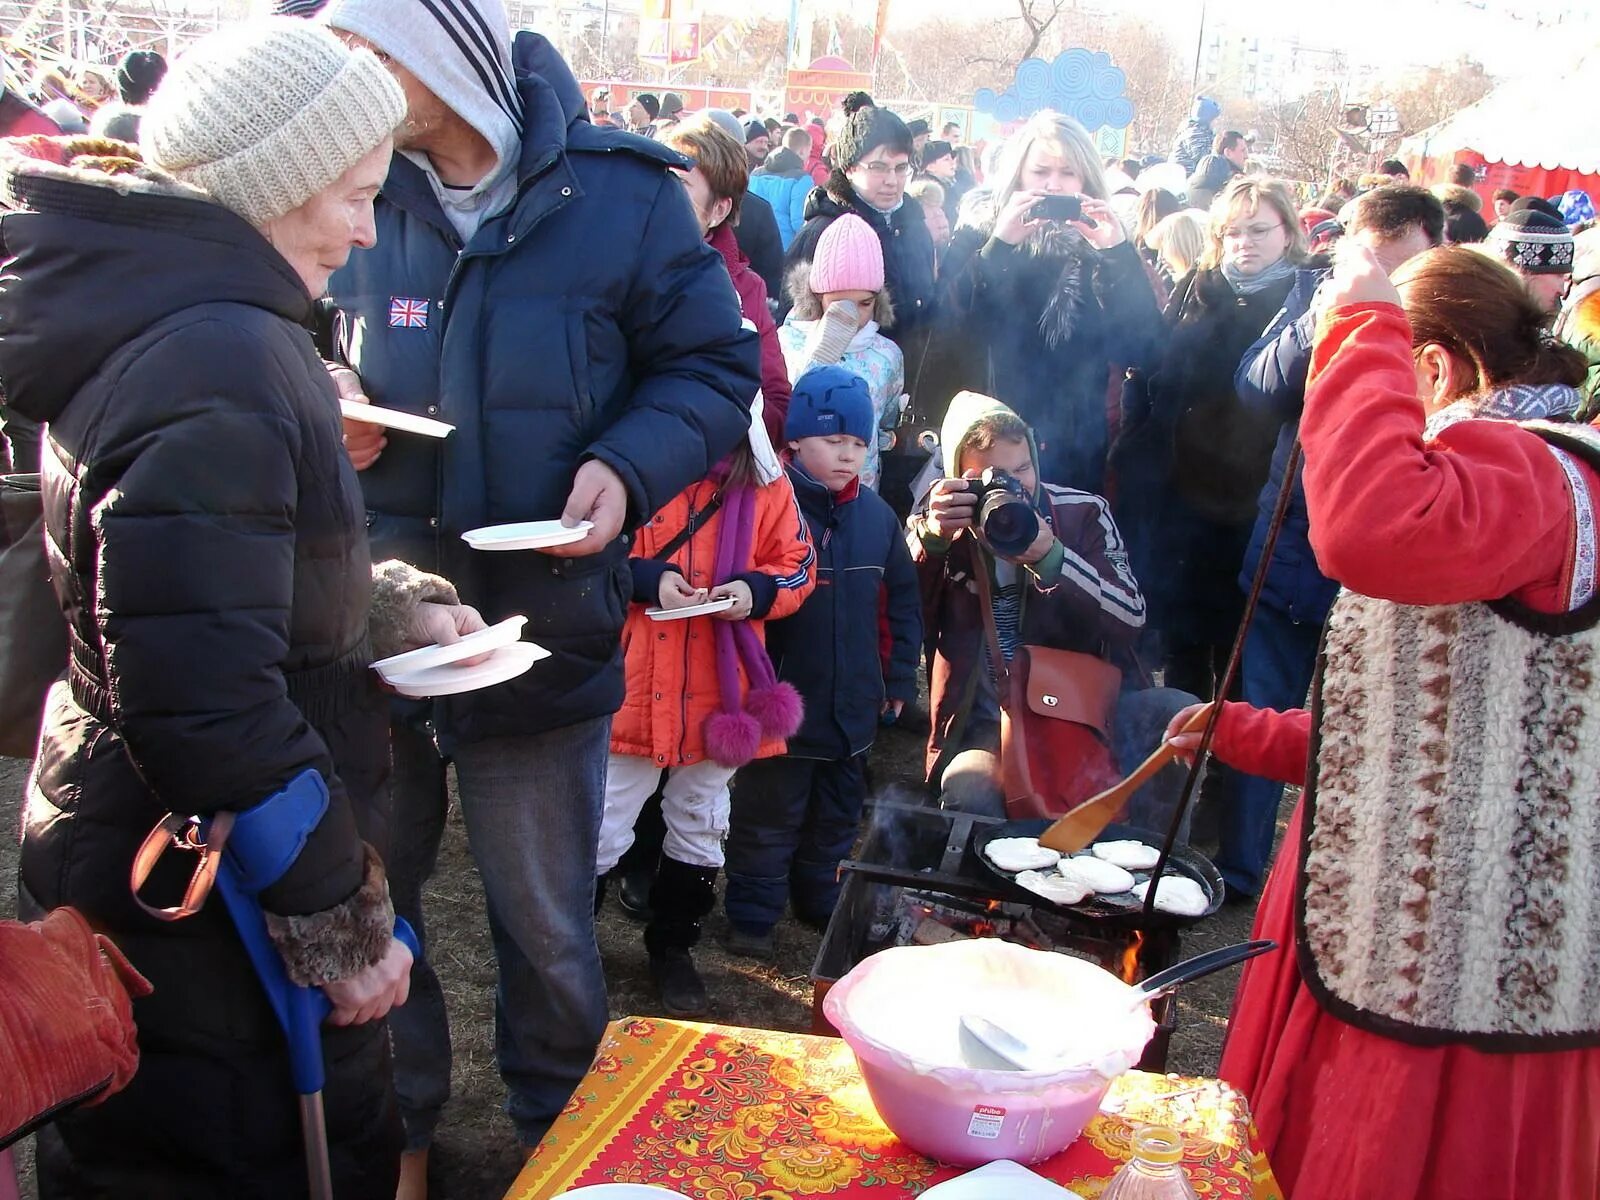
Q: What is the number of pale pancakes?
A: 5